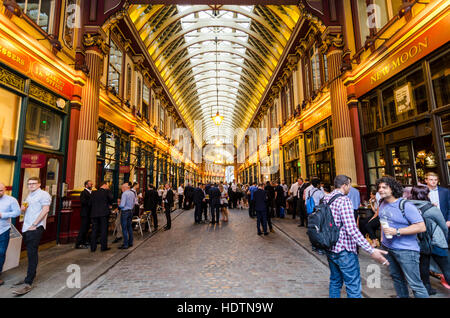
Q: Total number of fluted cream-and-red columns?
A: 2